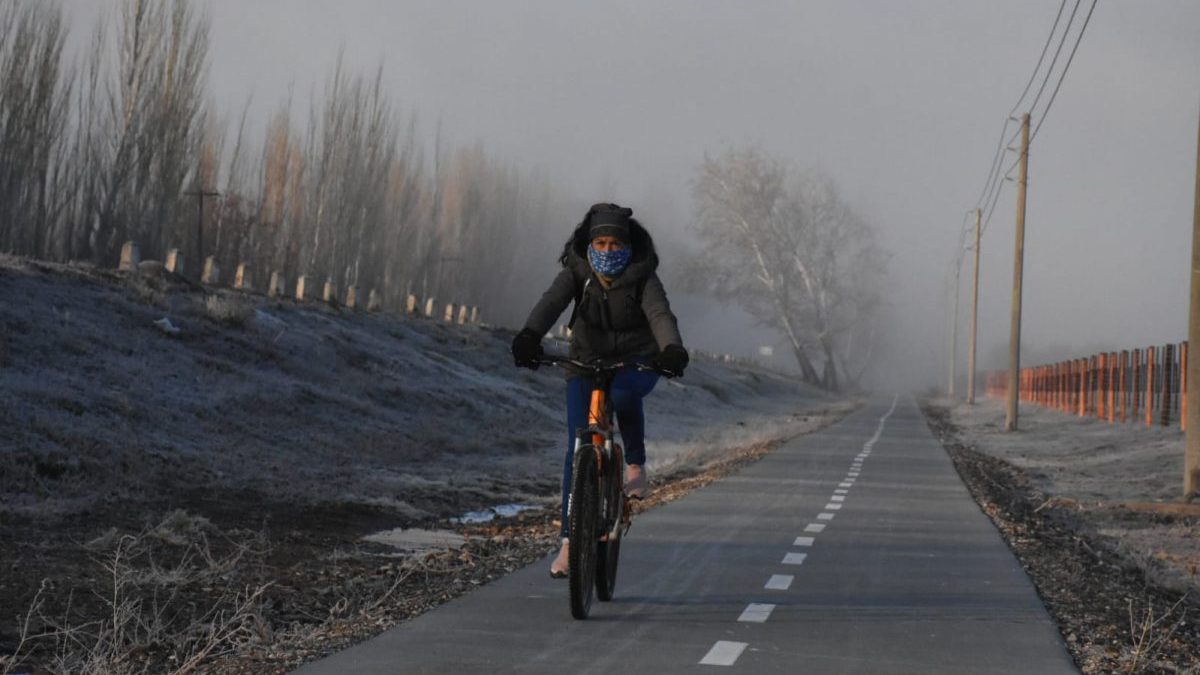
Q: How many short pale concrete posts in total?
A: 14